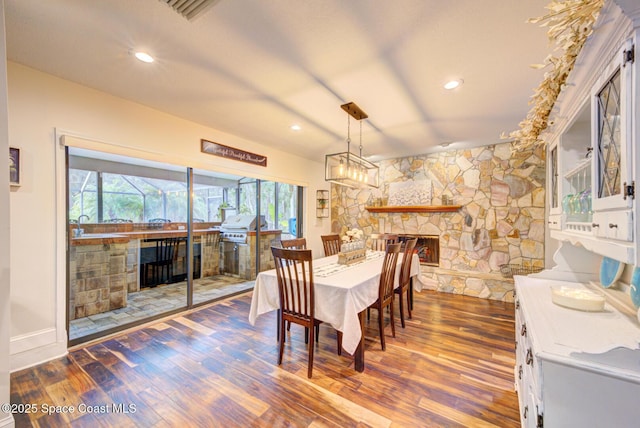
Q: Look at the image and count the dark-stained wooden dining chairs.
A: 6